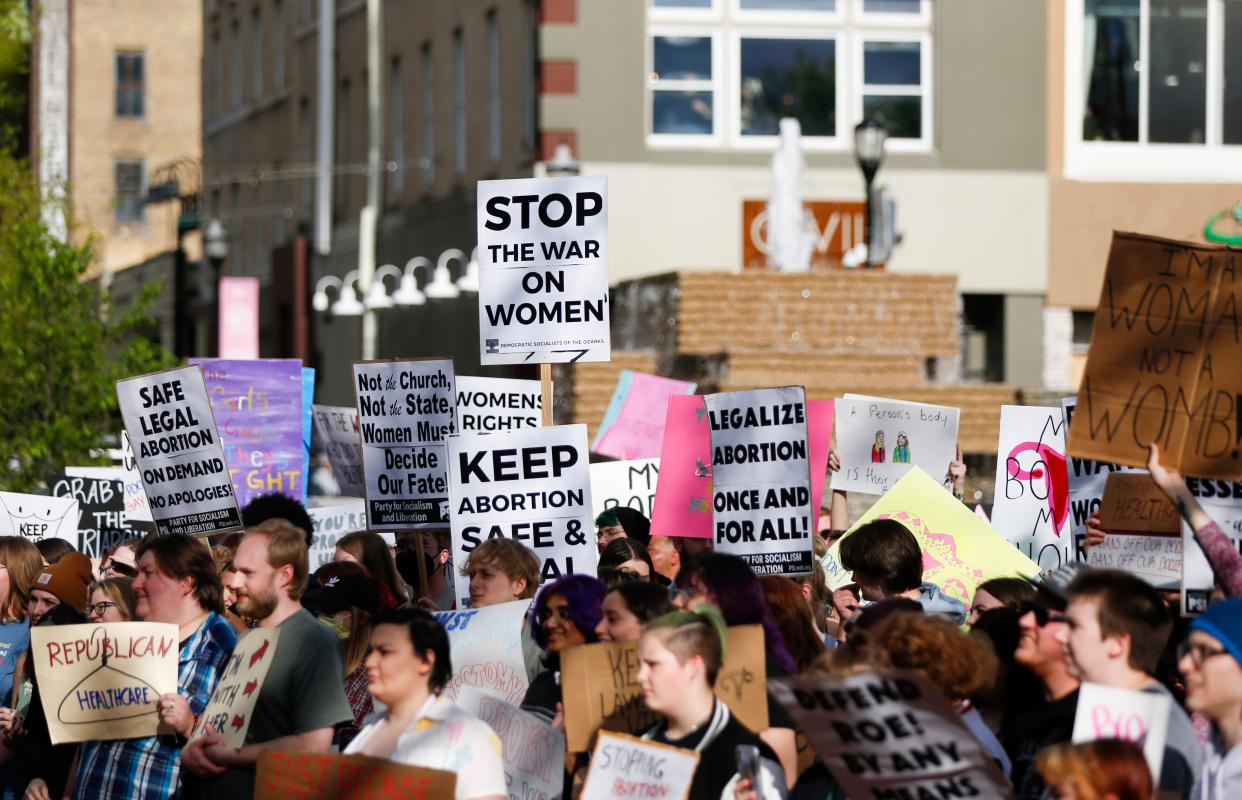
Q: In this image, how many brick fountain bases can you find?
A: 1